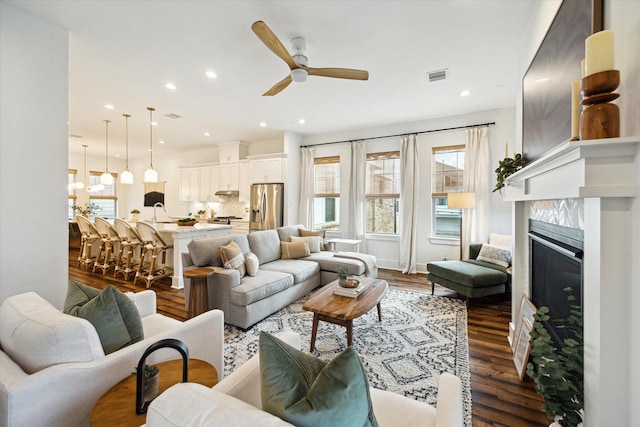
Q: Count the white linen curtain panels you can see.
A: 4